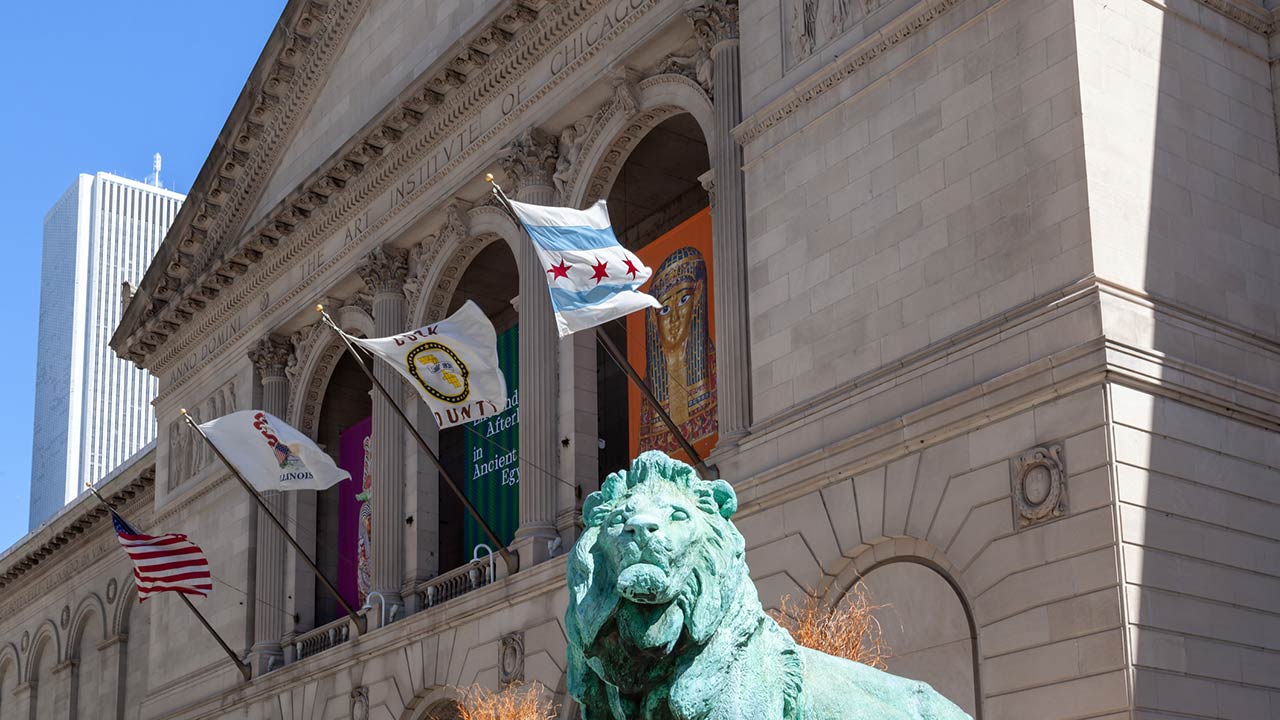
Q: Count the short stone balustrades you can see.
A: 2